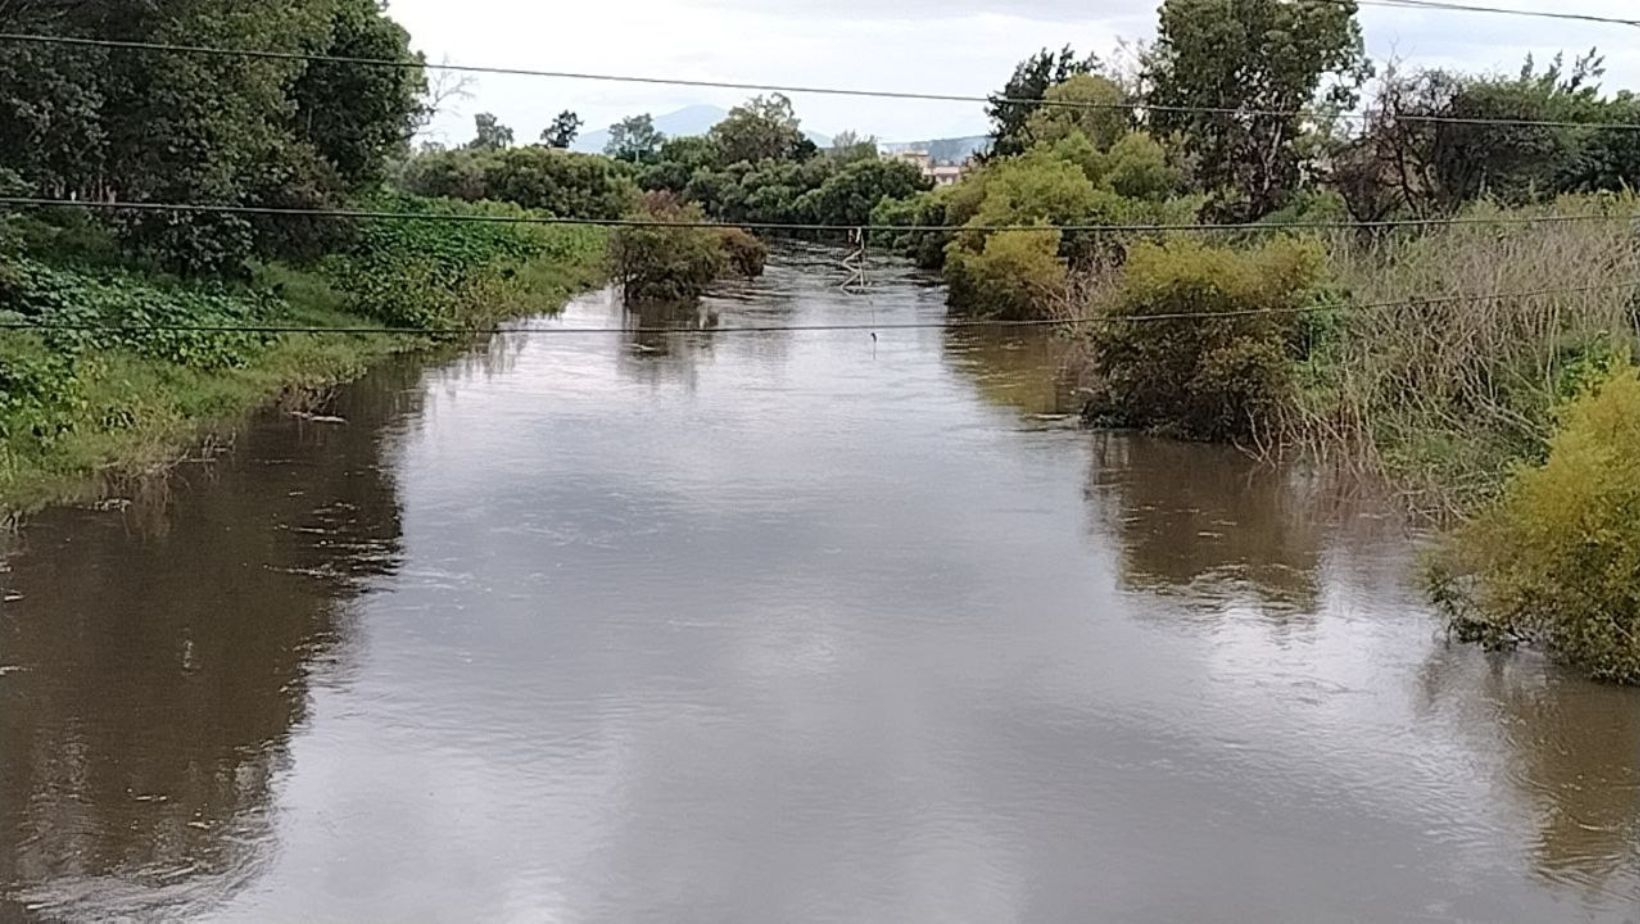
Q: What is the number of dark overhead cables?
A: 4